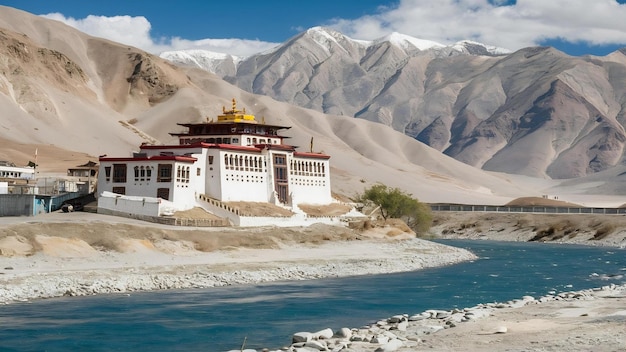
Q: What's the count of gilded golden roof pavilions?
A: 1